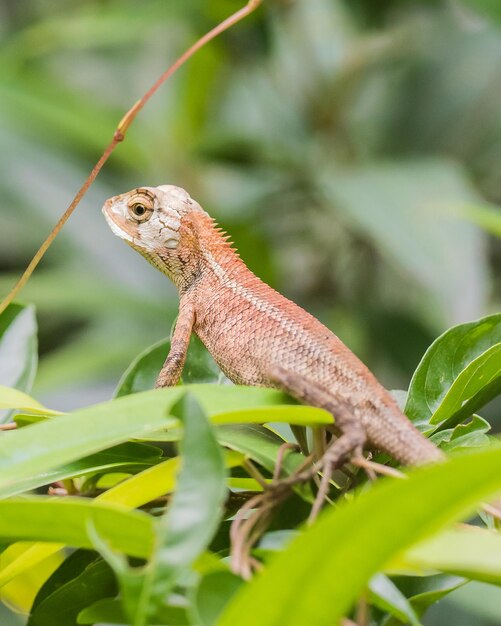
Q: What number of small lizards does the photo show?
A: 1